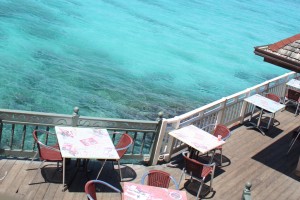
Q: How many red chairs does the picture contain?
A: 8